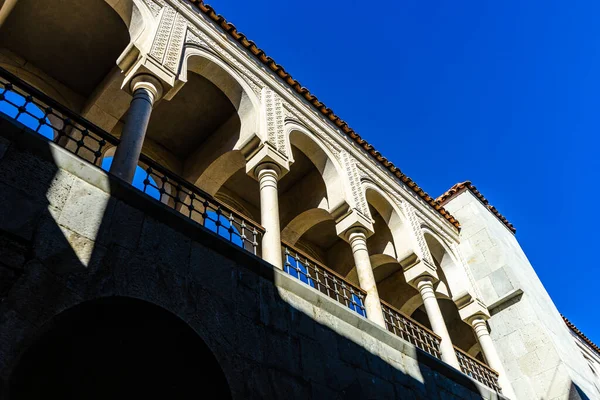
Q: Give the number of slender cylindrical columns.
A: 5